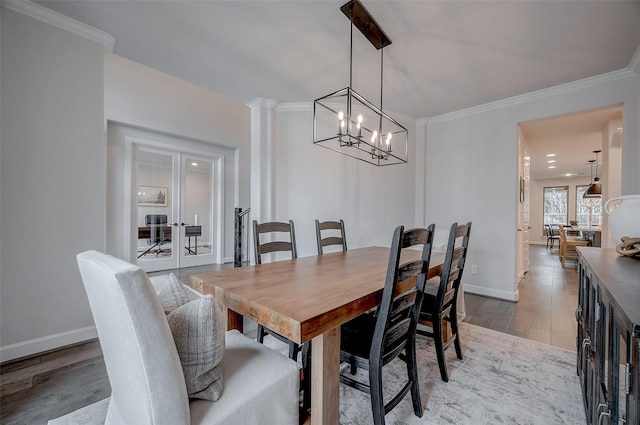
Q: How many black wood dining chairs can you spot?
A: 4